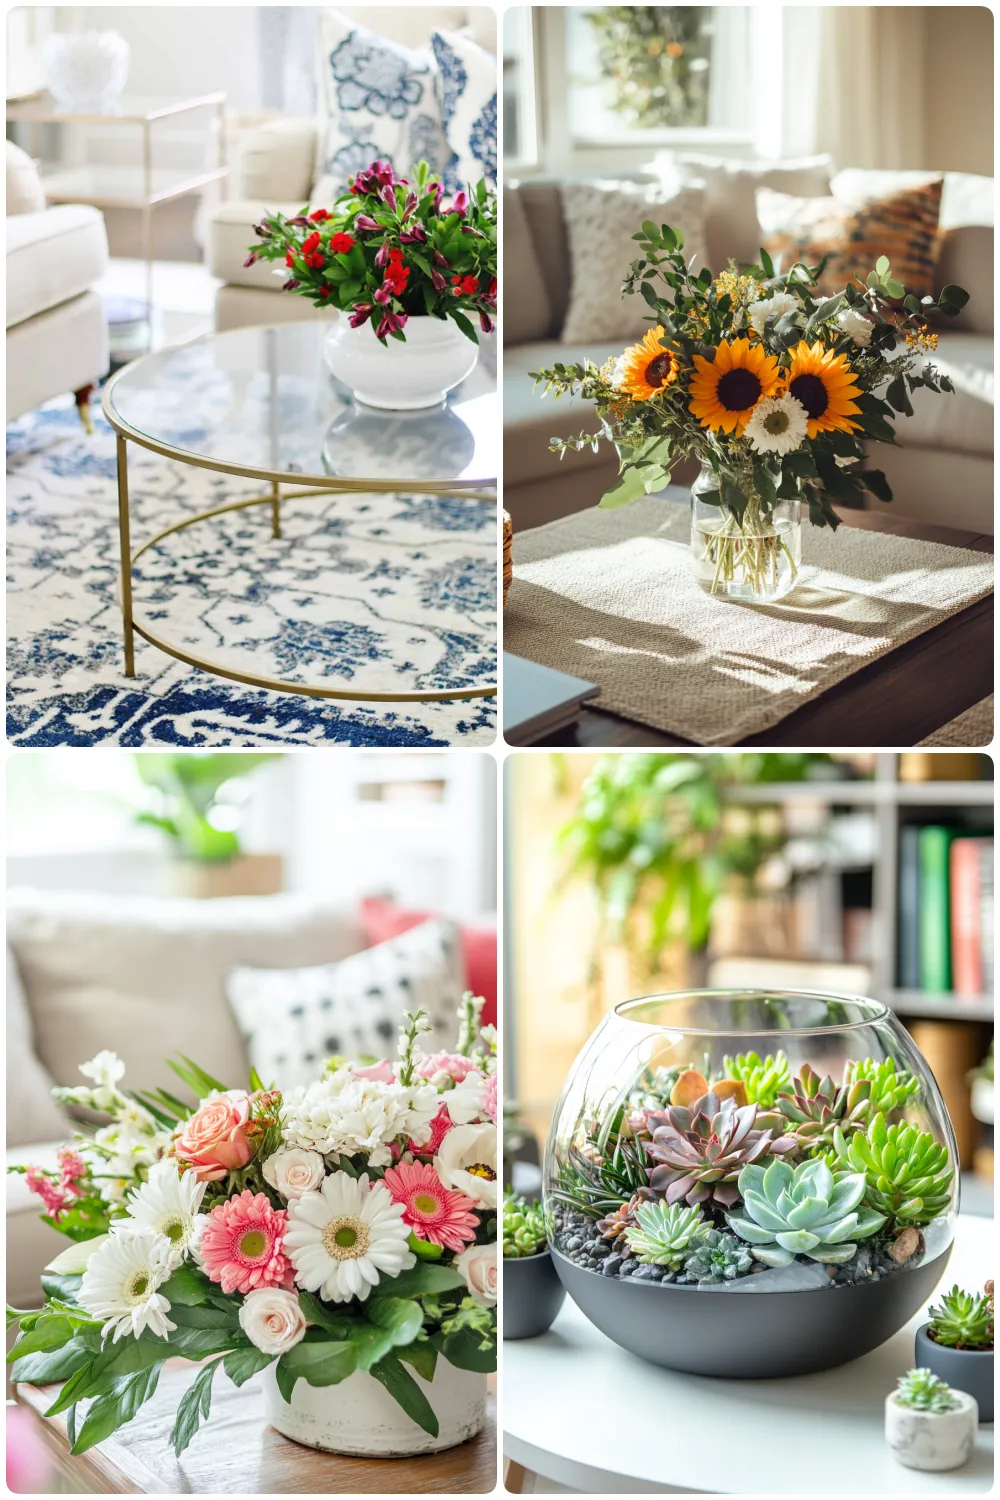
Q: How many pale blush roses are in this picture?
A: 3